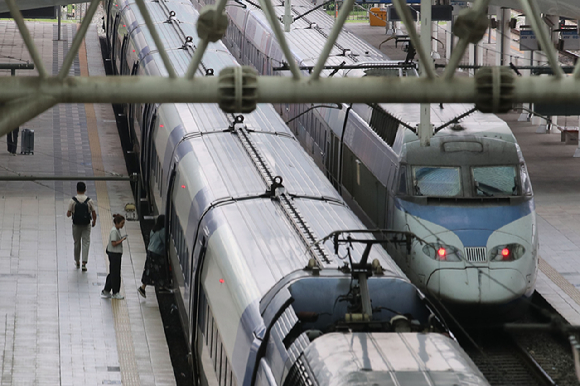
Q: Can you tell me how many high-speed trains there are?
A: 2